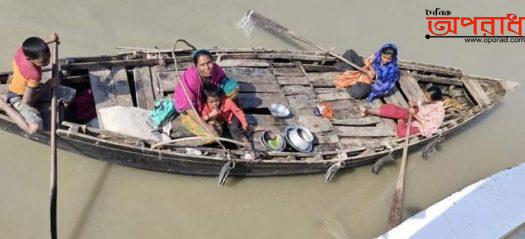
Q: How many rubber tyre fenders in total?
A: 4